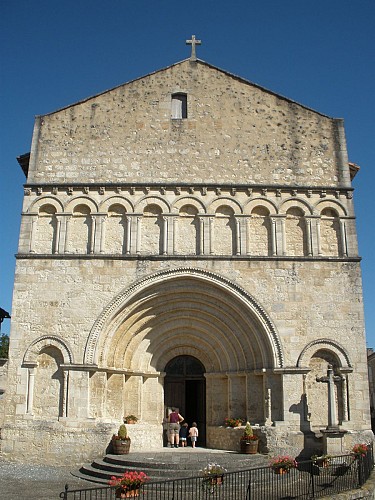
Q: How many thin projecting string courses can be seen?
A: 2